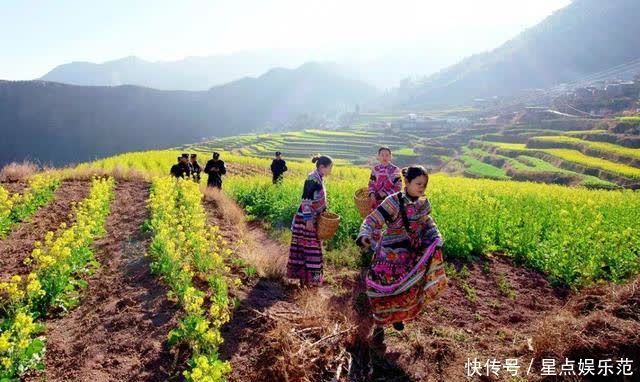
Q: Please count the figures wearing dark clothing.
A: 5